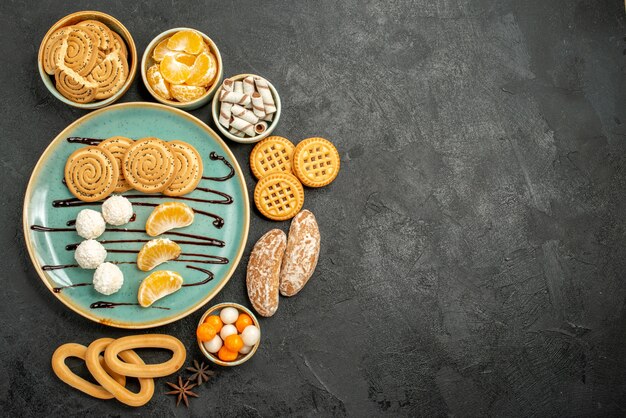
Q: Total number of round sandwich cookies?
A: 3